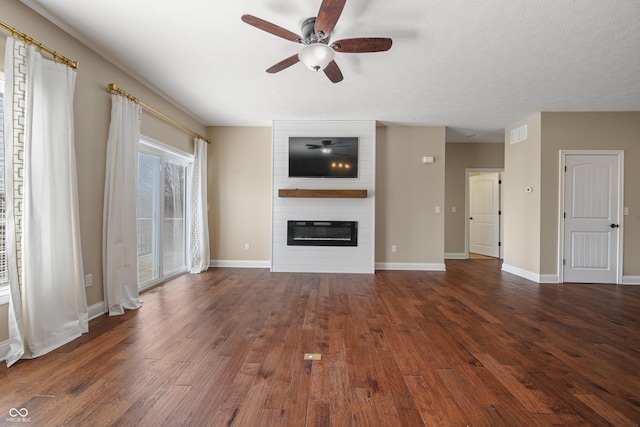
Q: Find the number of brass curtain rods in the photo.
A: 2